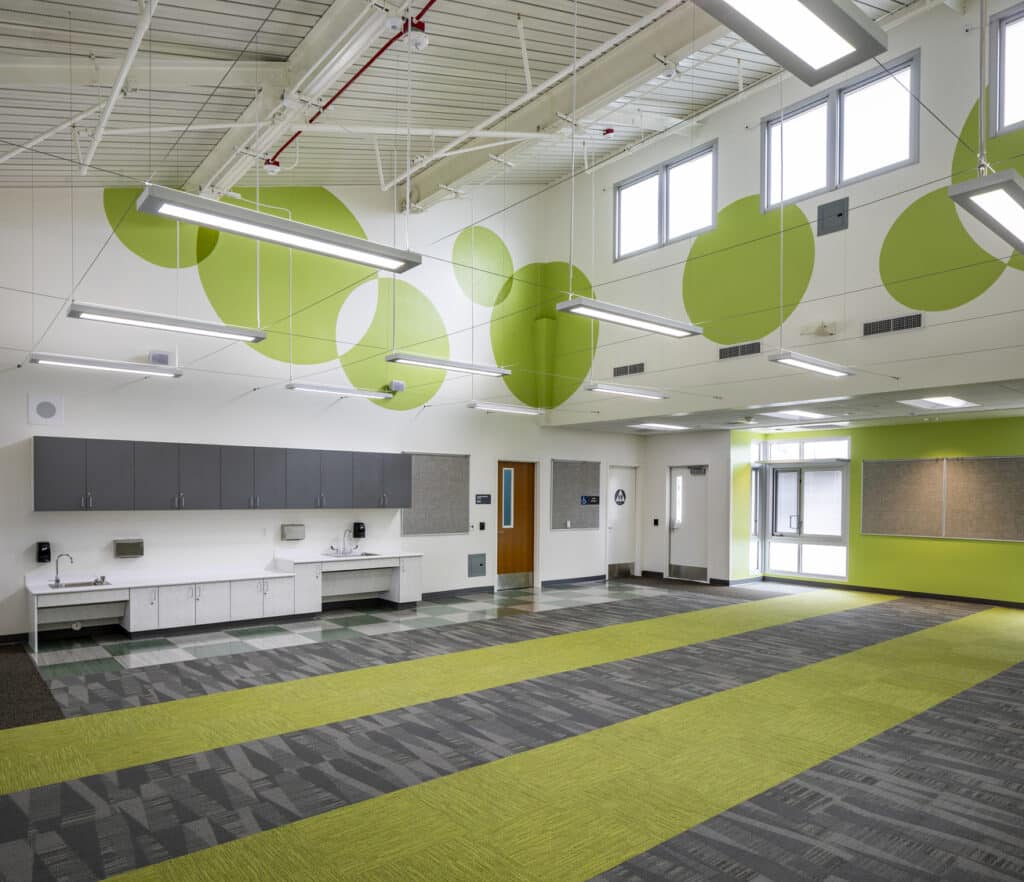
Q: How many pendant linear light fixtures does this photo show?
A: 11